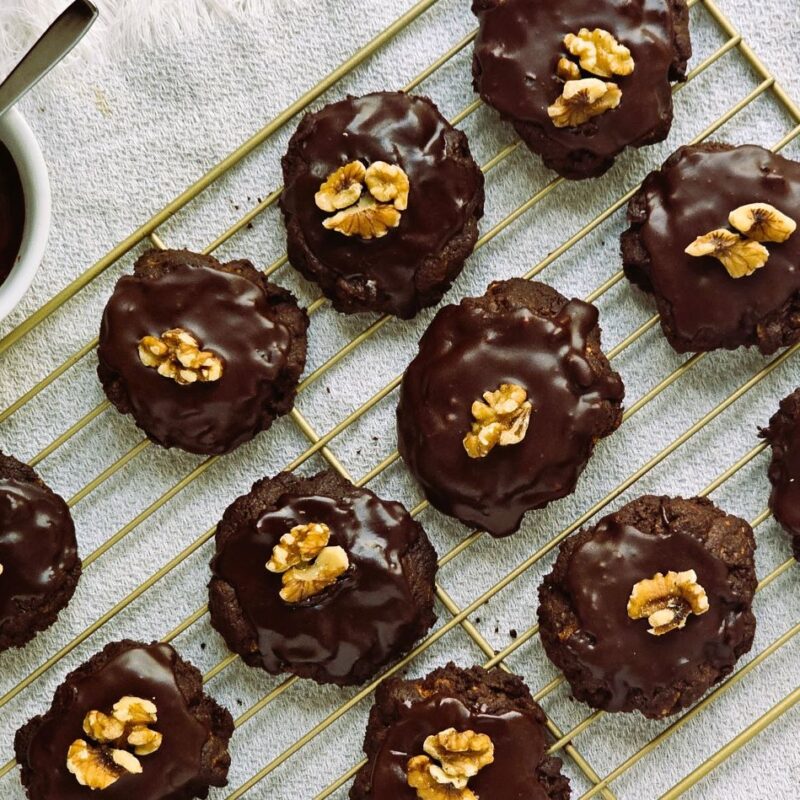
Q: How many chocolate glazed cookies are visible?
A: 11